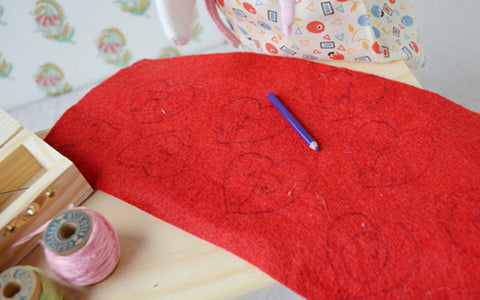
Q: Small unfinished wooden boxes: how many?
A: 1